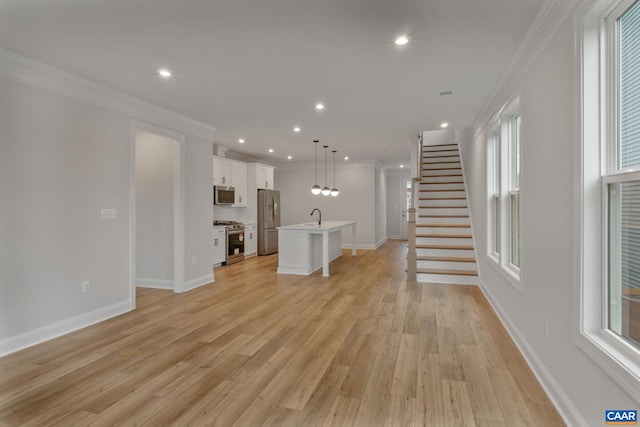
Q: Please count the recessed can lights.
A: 10